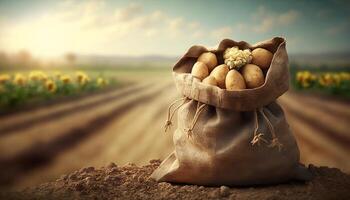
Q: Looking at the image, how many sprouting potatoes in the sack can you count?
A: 1